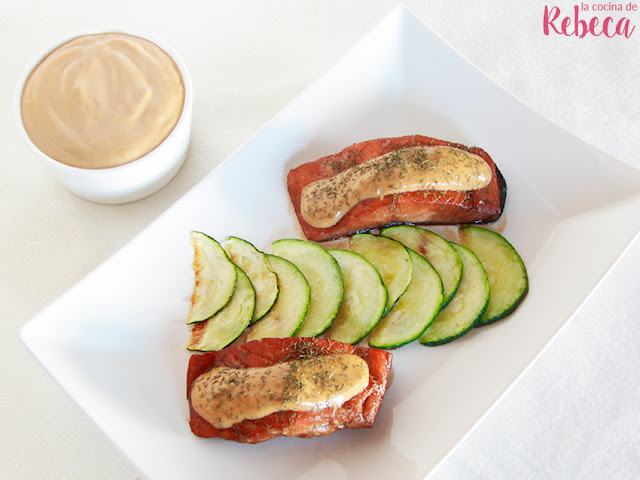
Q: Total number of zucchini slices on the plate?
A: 11